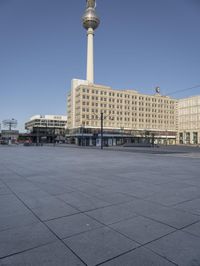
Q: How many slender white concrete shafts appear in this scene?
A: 1